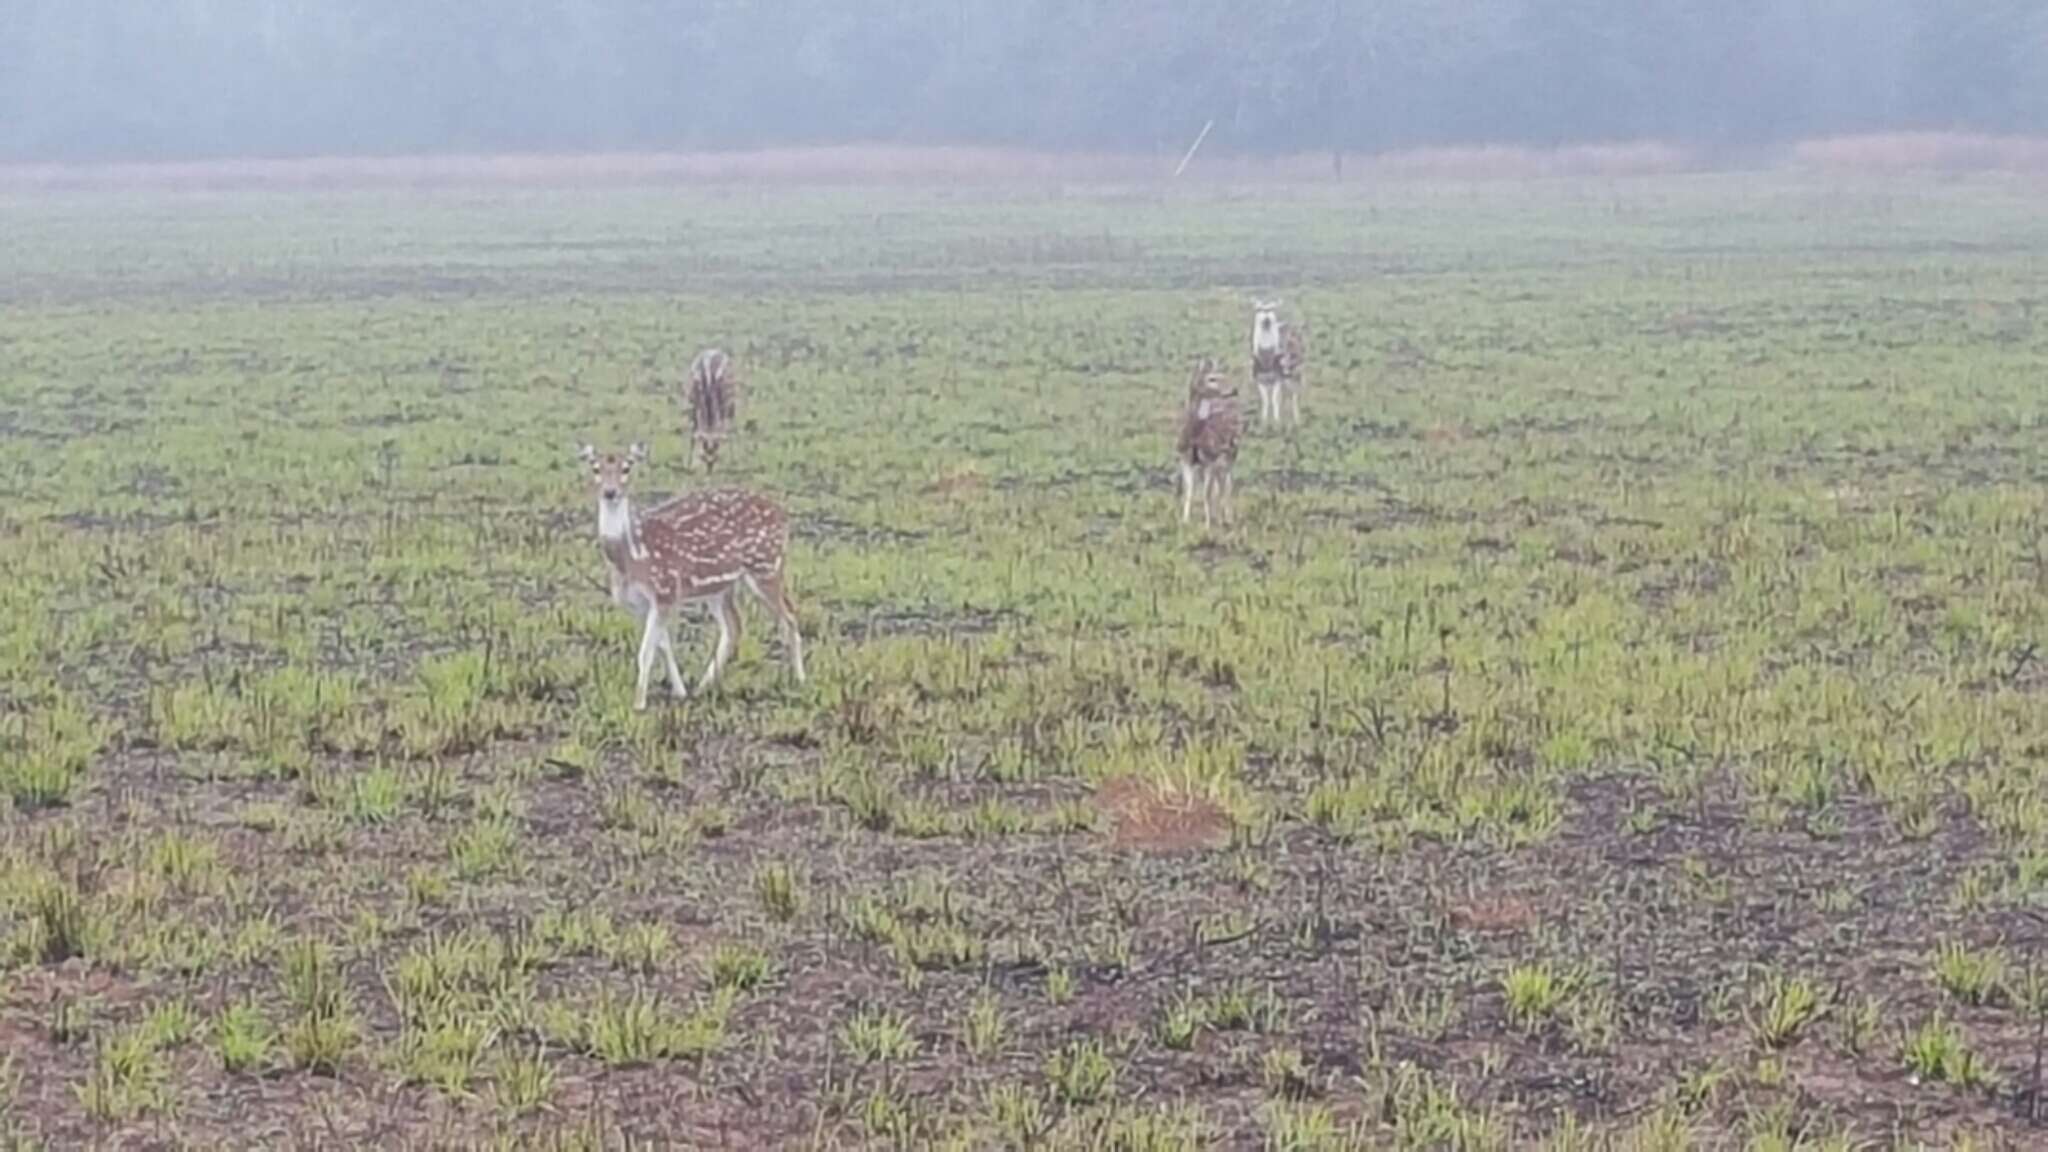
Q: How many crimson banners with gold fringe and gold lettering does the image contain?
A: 0